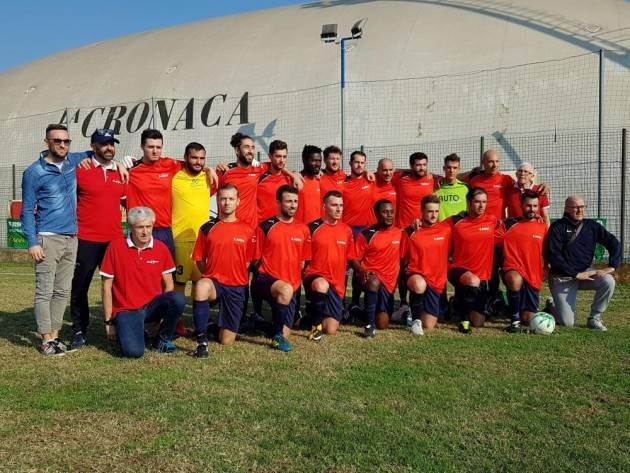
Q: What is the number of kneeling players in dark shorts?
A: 7